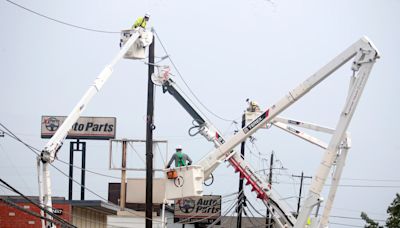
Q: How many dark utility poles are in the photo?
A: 4